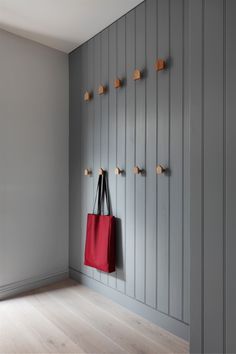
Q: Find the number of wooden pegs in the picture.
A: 10